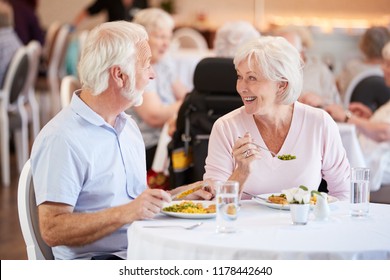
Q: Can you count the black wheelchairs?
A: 1